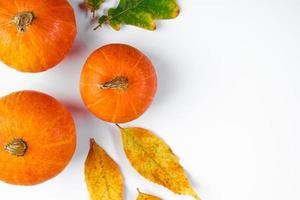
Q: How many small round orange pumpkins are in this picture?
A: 3